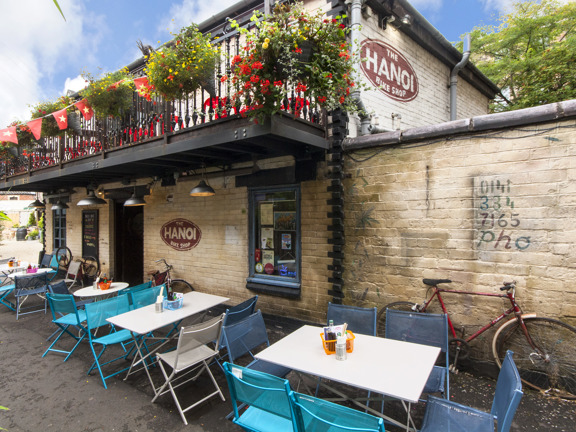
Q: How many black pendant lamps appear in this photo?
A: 5